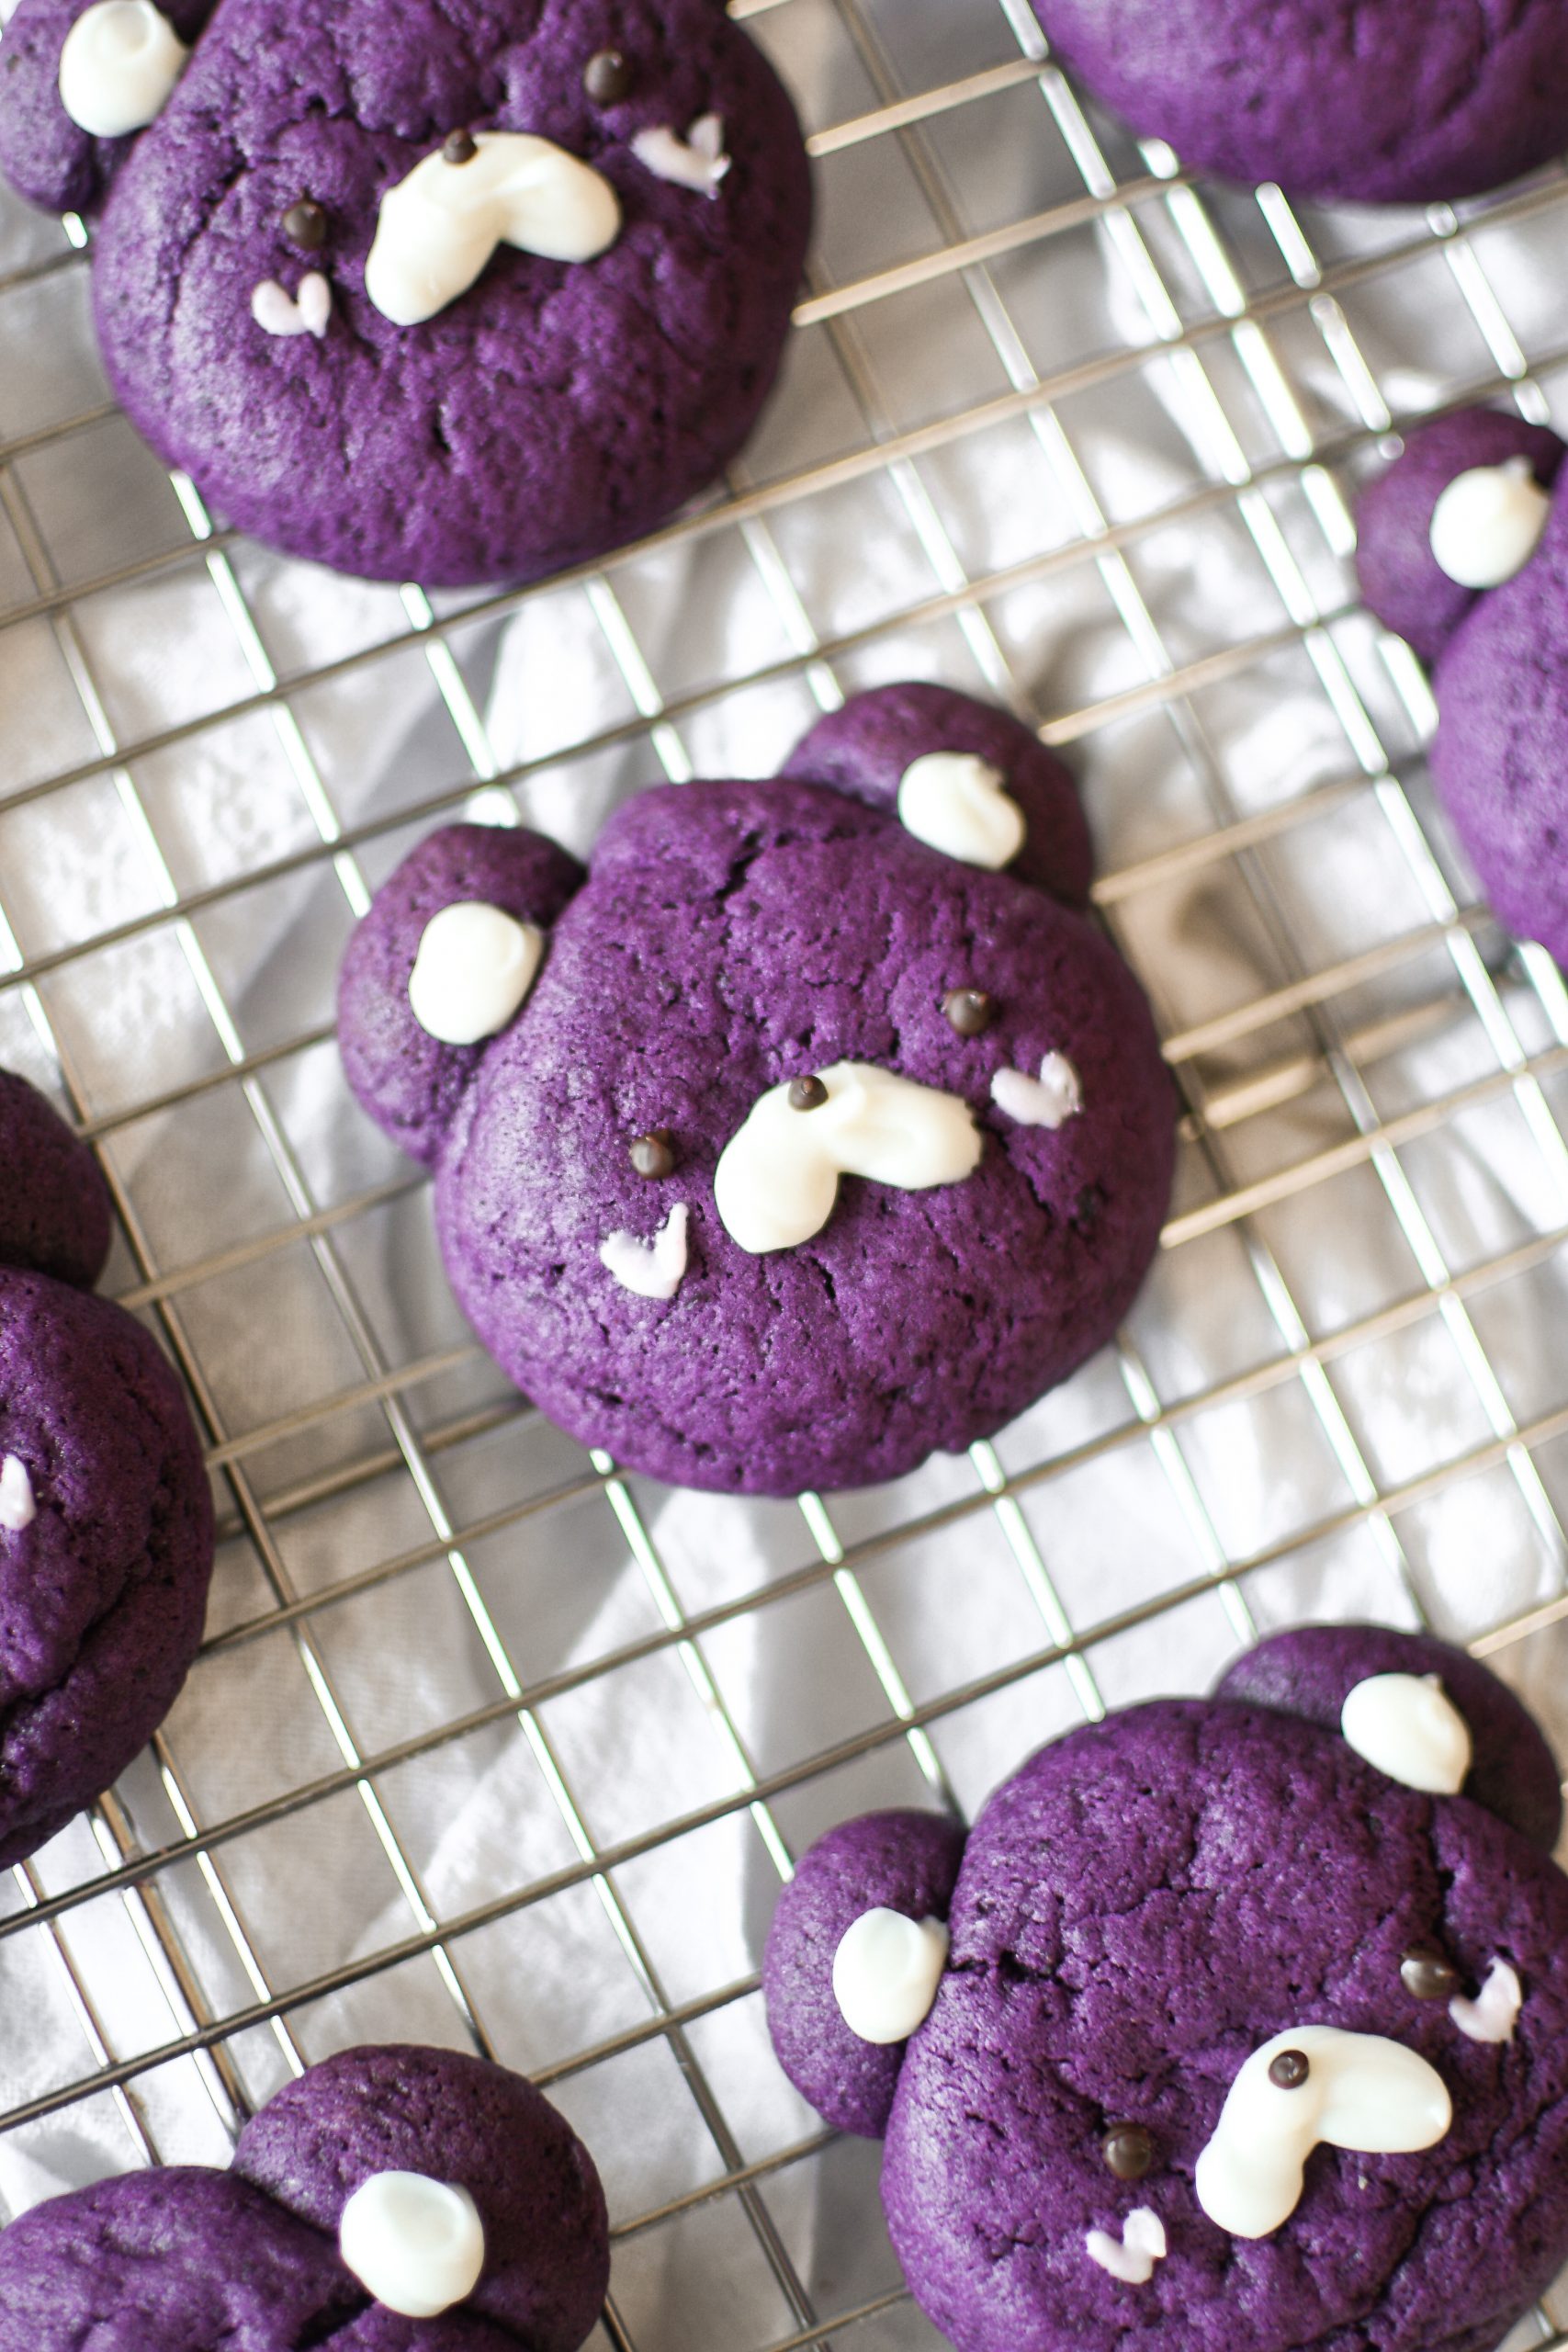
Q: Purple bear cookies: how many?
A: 7